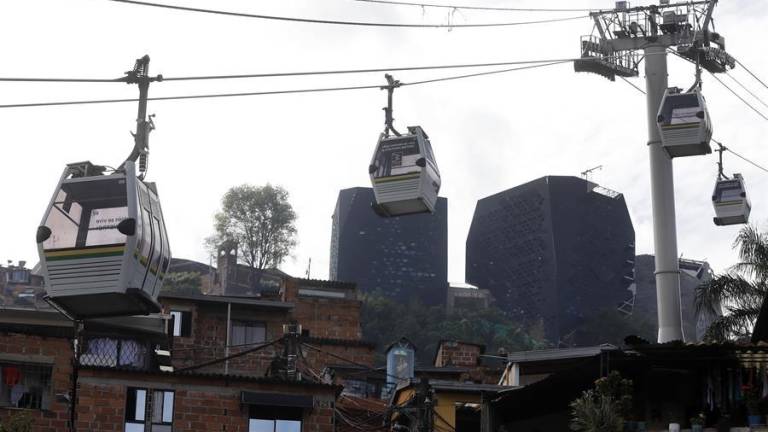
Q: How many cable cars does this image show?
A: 4